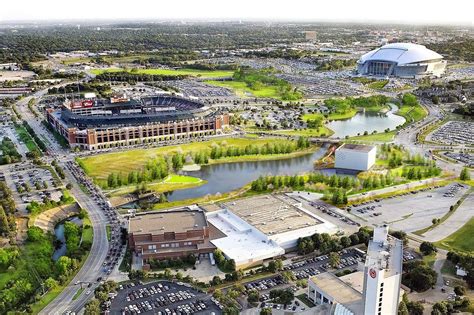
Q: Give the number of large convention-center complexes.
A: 1